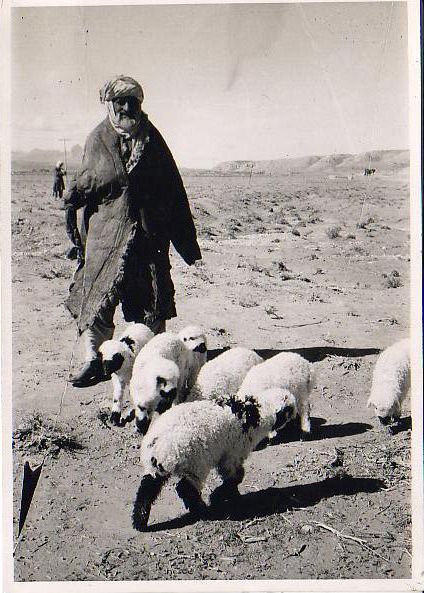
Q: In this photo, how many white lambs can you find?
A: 7